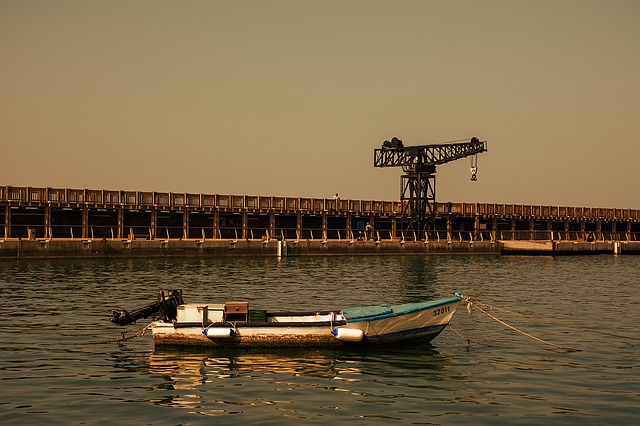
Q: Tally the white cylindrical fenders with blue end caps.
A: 2